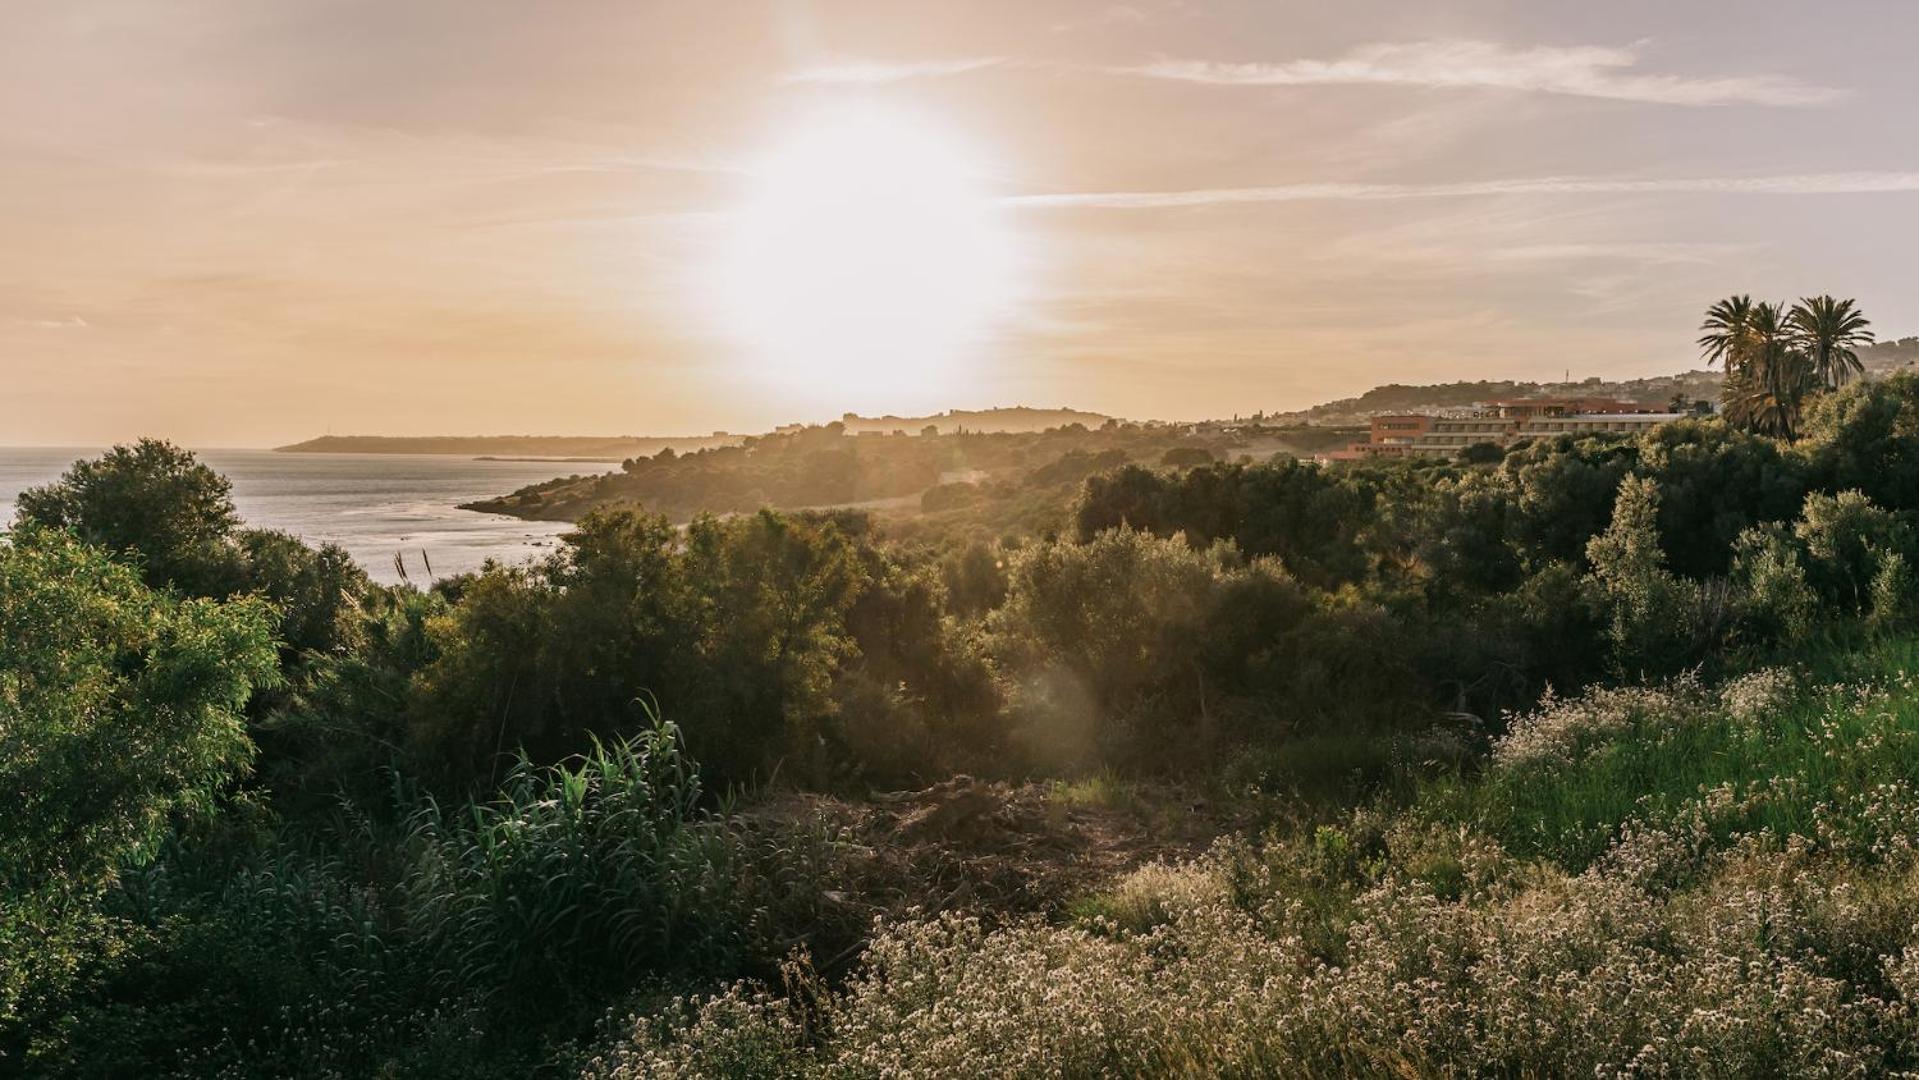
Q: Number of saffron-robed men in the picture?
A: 0